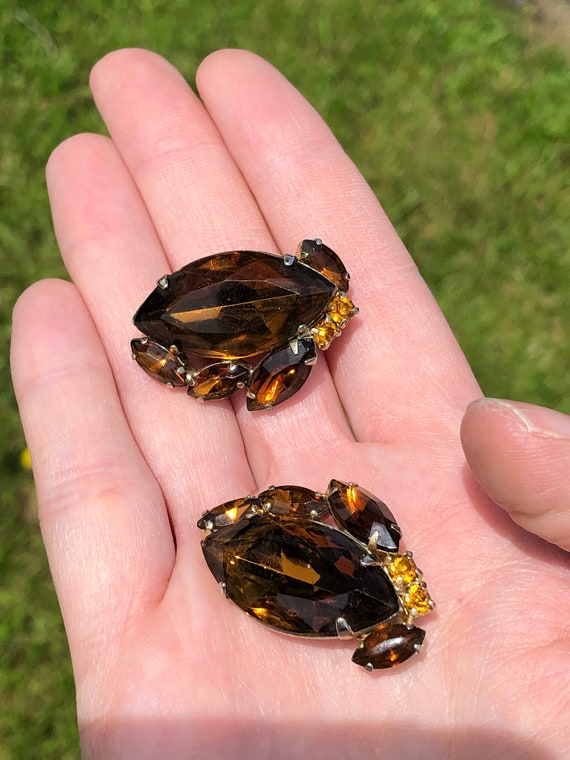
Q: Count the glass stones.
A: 14